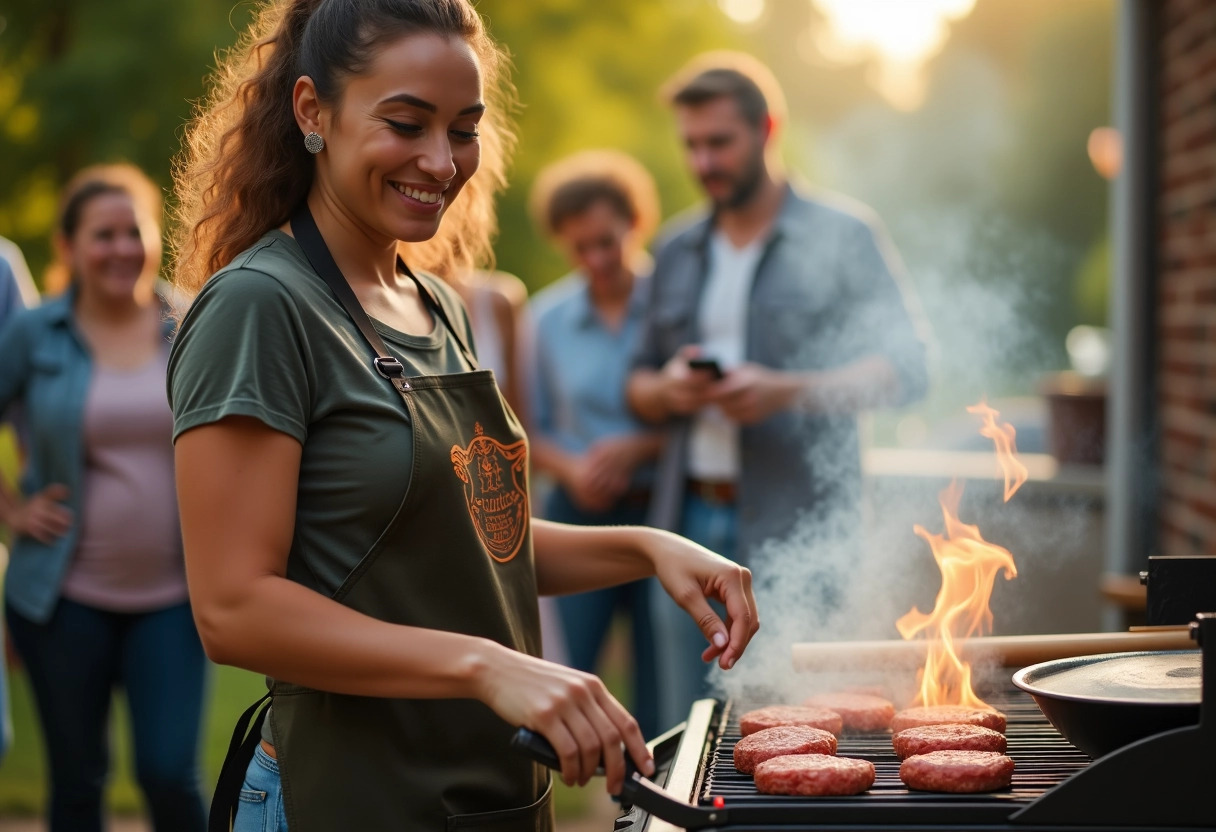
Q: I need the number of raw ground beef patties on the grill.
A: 7